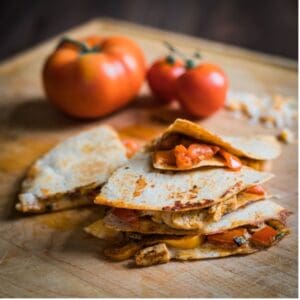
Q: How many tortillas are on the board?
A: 4